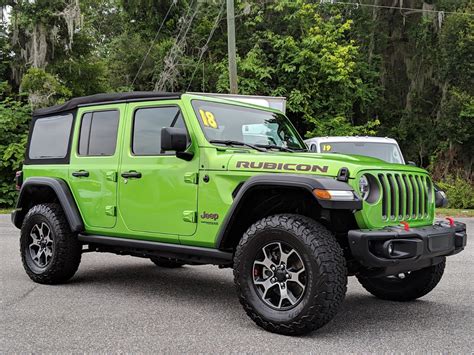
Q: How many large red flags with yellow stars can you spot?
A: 0